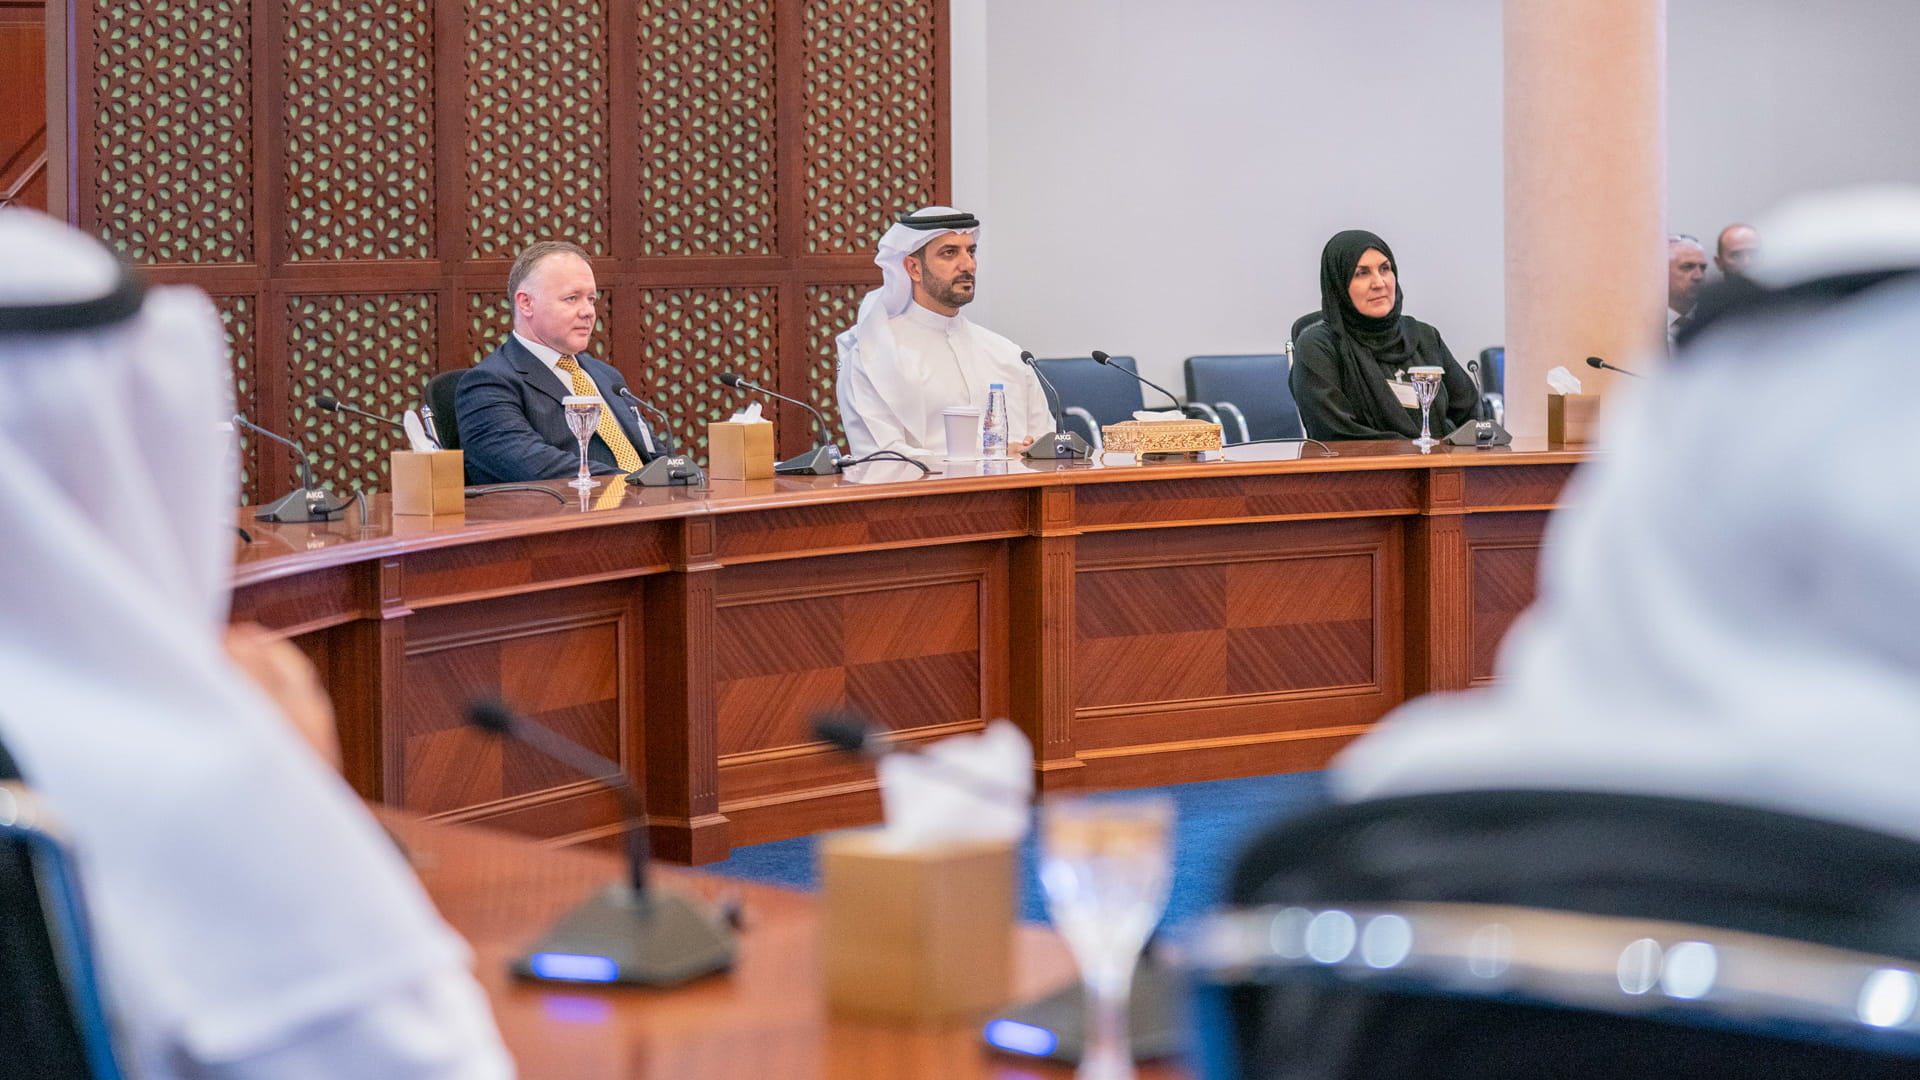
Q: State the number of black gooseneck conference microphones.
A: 10